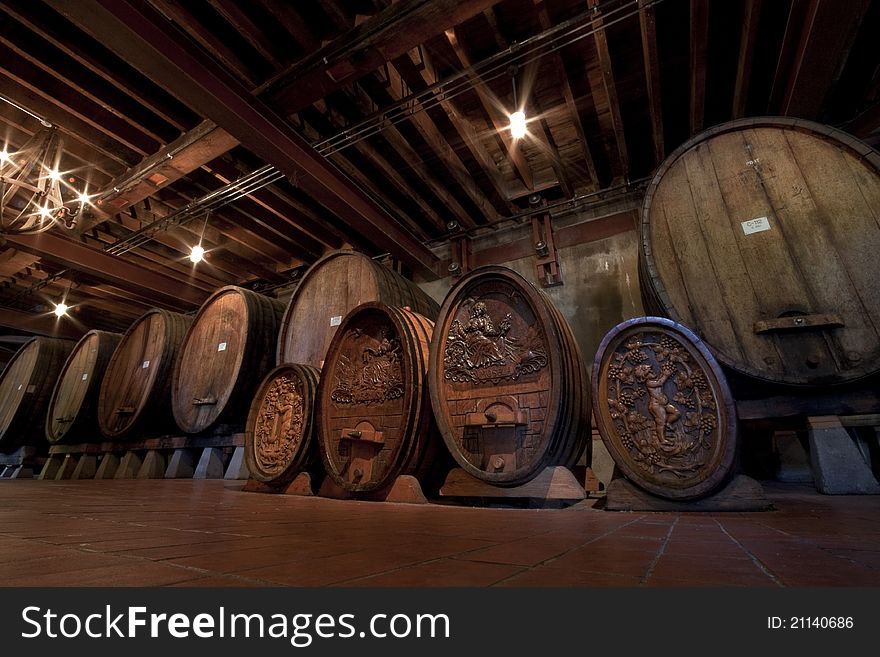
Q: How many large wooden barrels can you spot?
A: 10